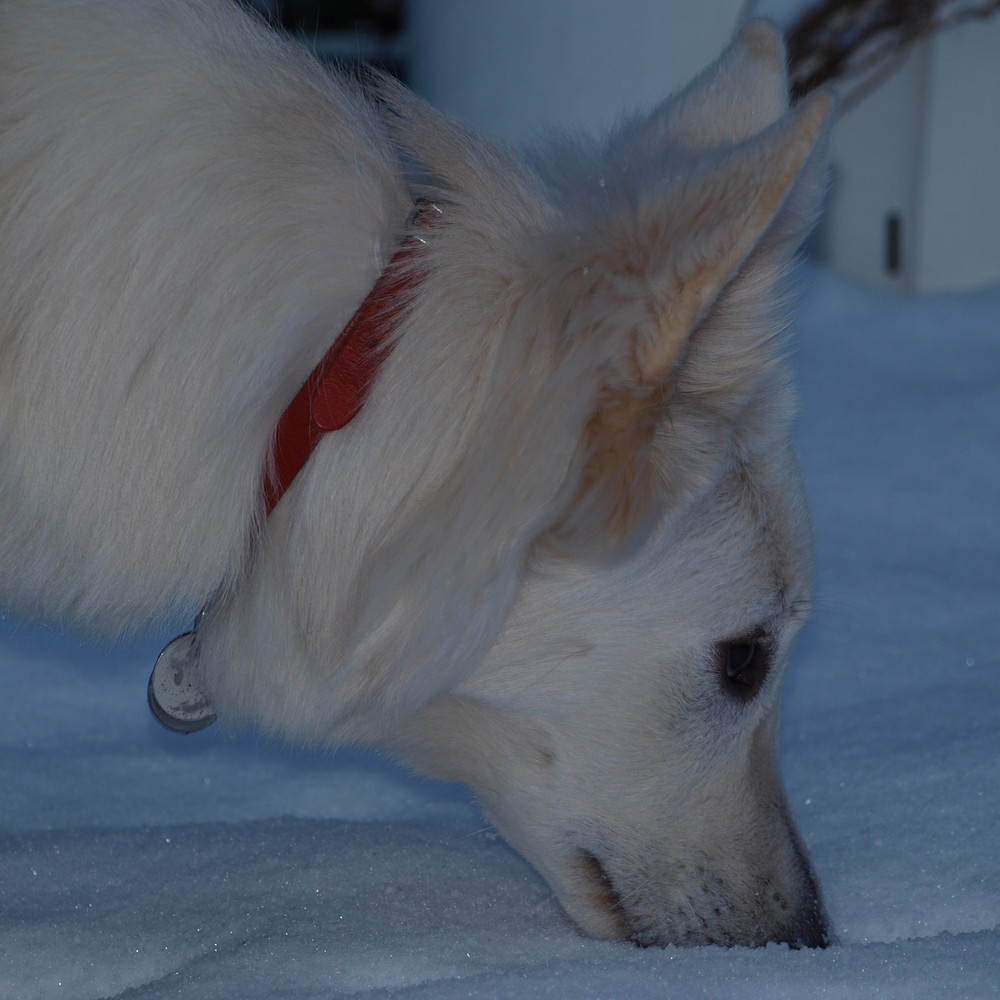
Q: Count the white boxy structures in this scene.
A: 2